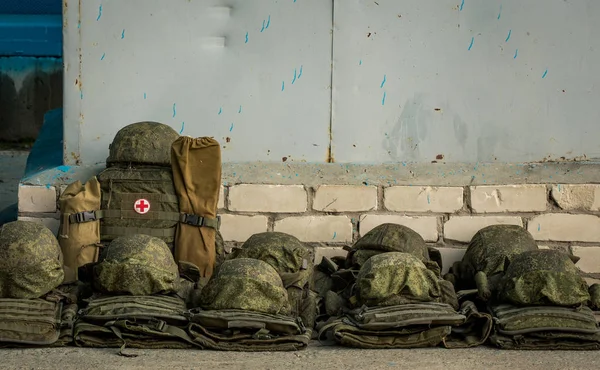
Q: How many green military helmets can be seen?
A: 9